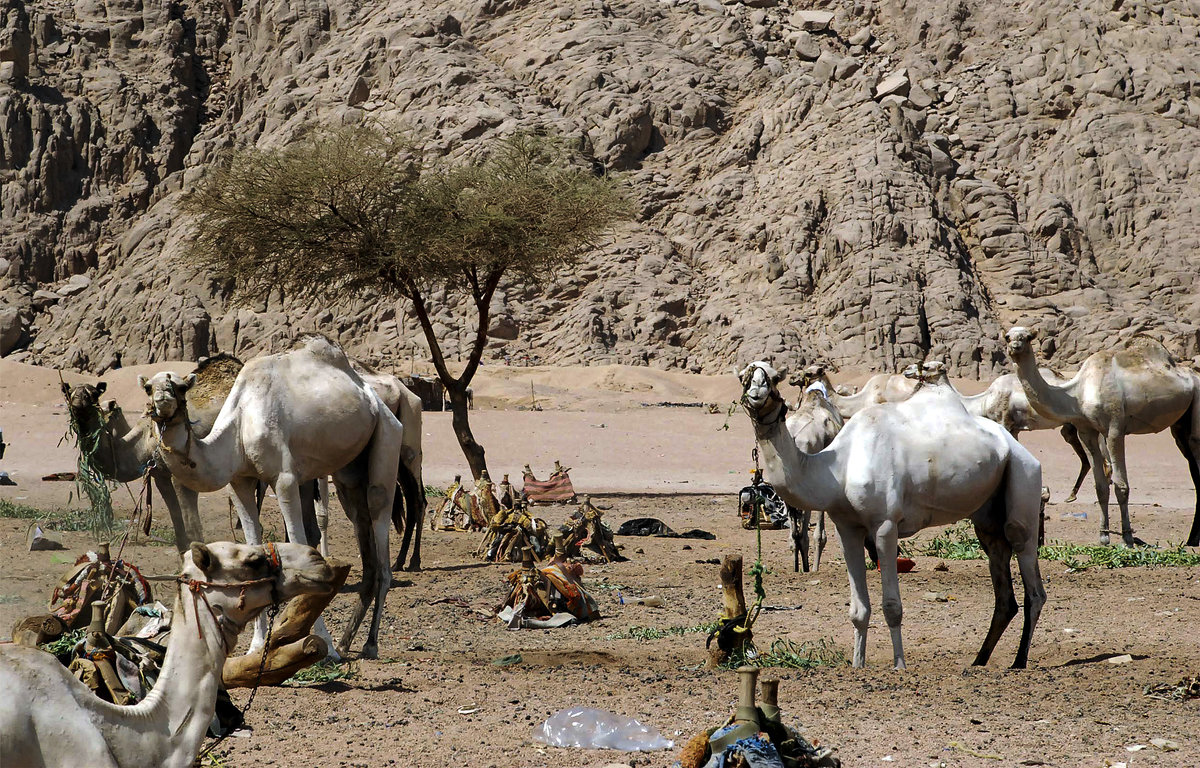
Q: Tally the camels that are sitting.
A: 1